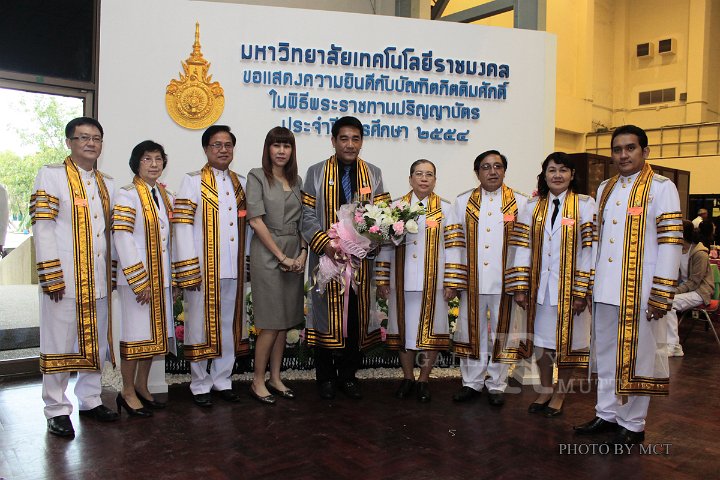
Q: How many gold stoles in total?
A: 8